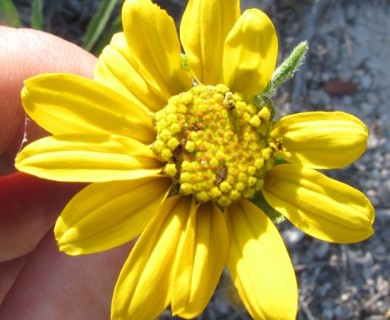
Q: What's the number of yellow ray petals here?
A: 12